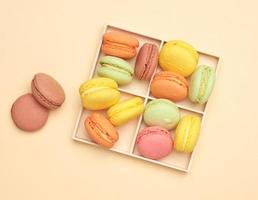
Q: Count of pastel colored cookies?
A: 14